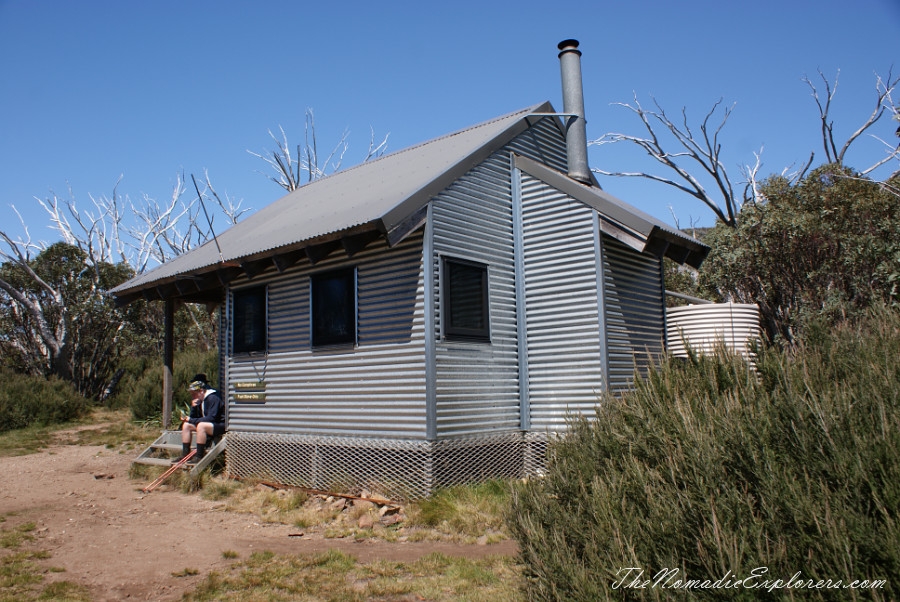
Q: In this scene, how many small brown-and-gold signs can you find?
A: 2